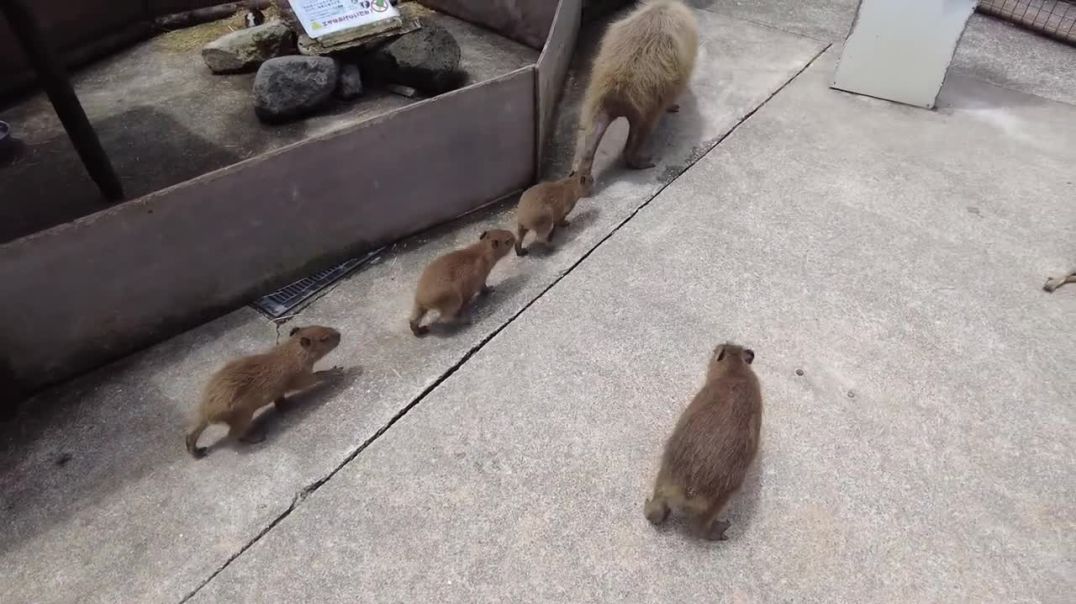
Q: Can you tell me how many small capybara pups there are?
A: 4